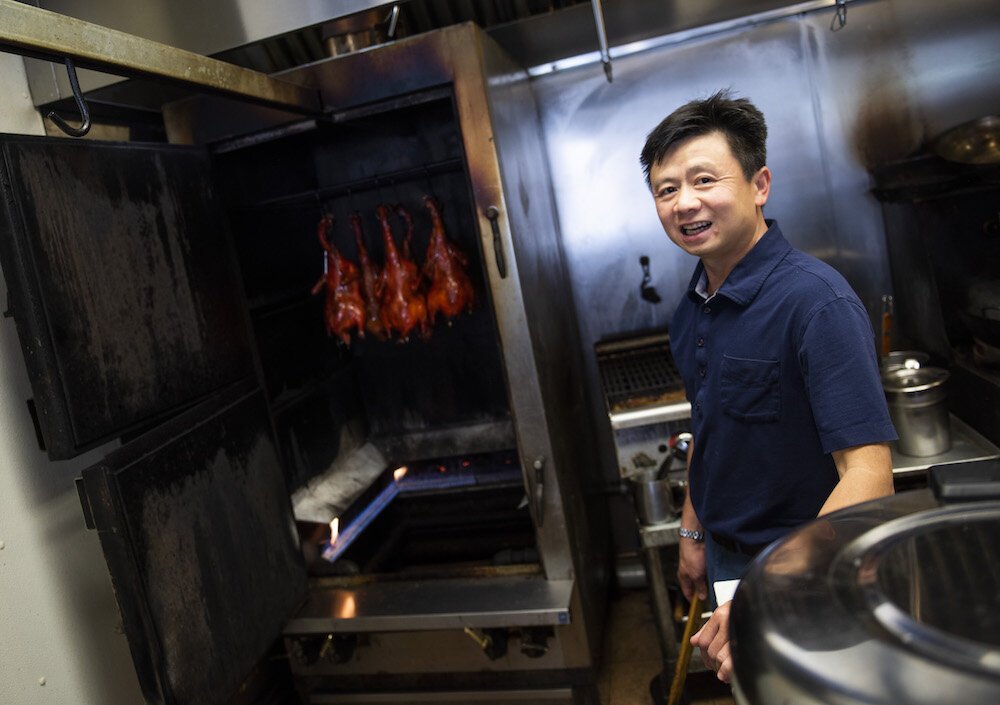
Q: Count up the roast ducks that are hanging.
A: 5